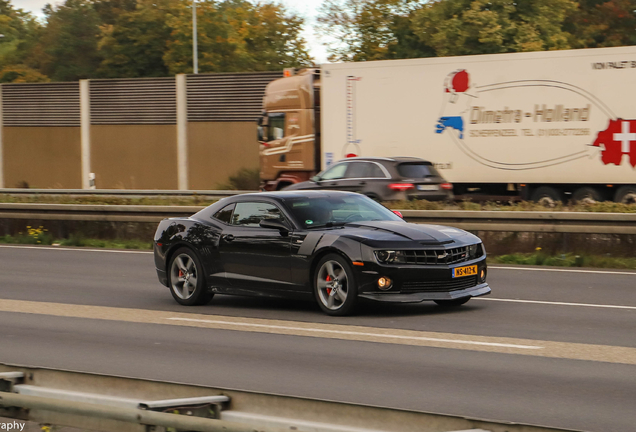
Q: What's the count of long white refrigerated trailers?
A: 1